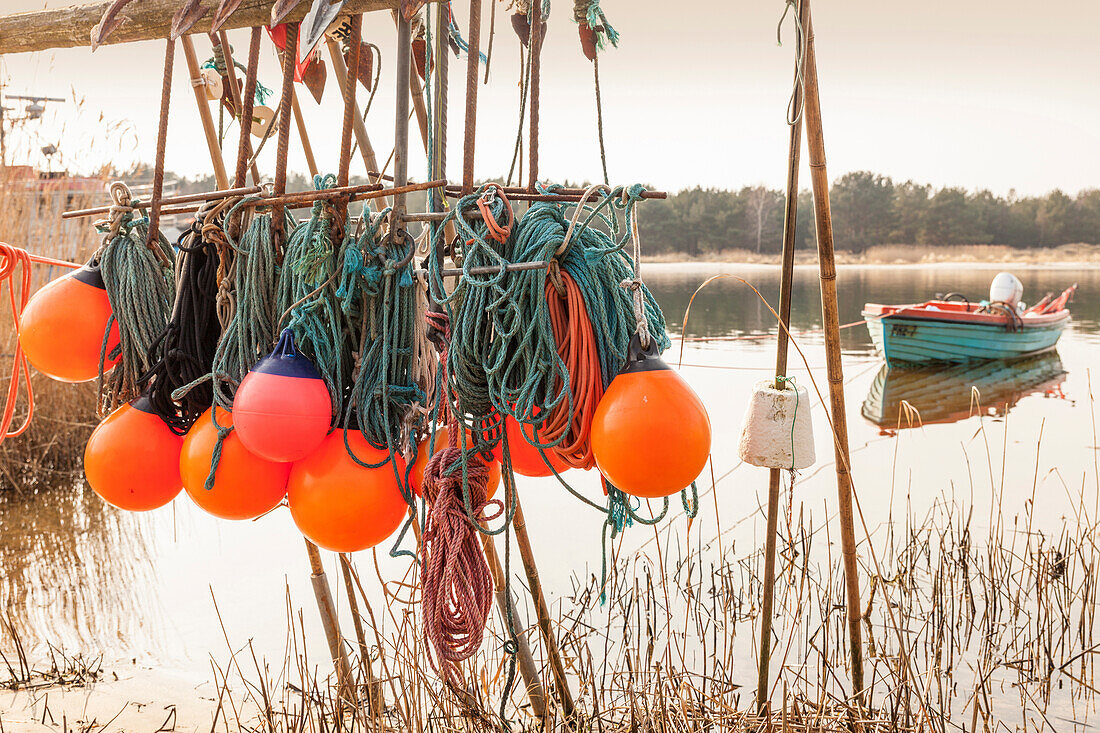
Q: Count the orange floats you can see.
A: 7